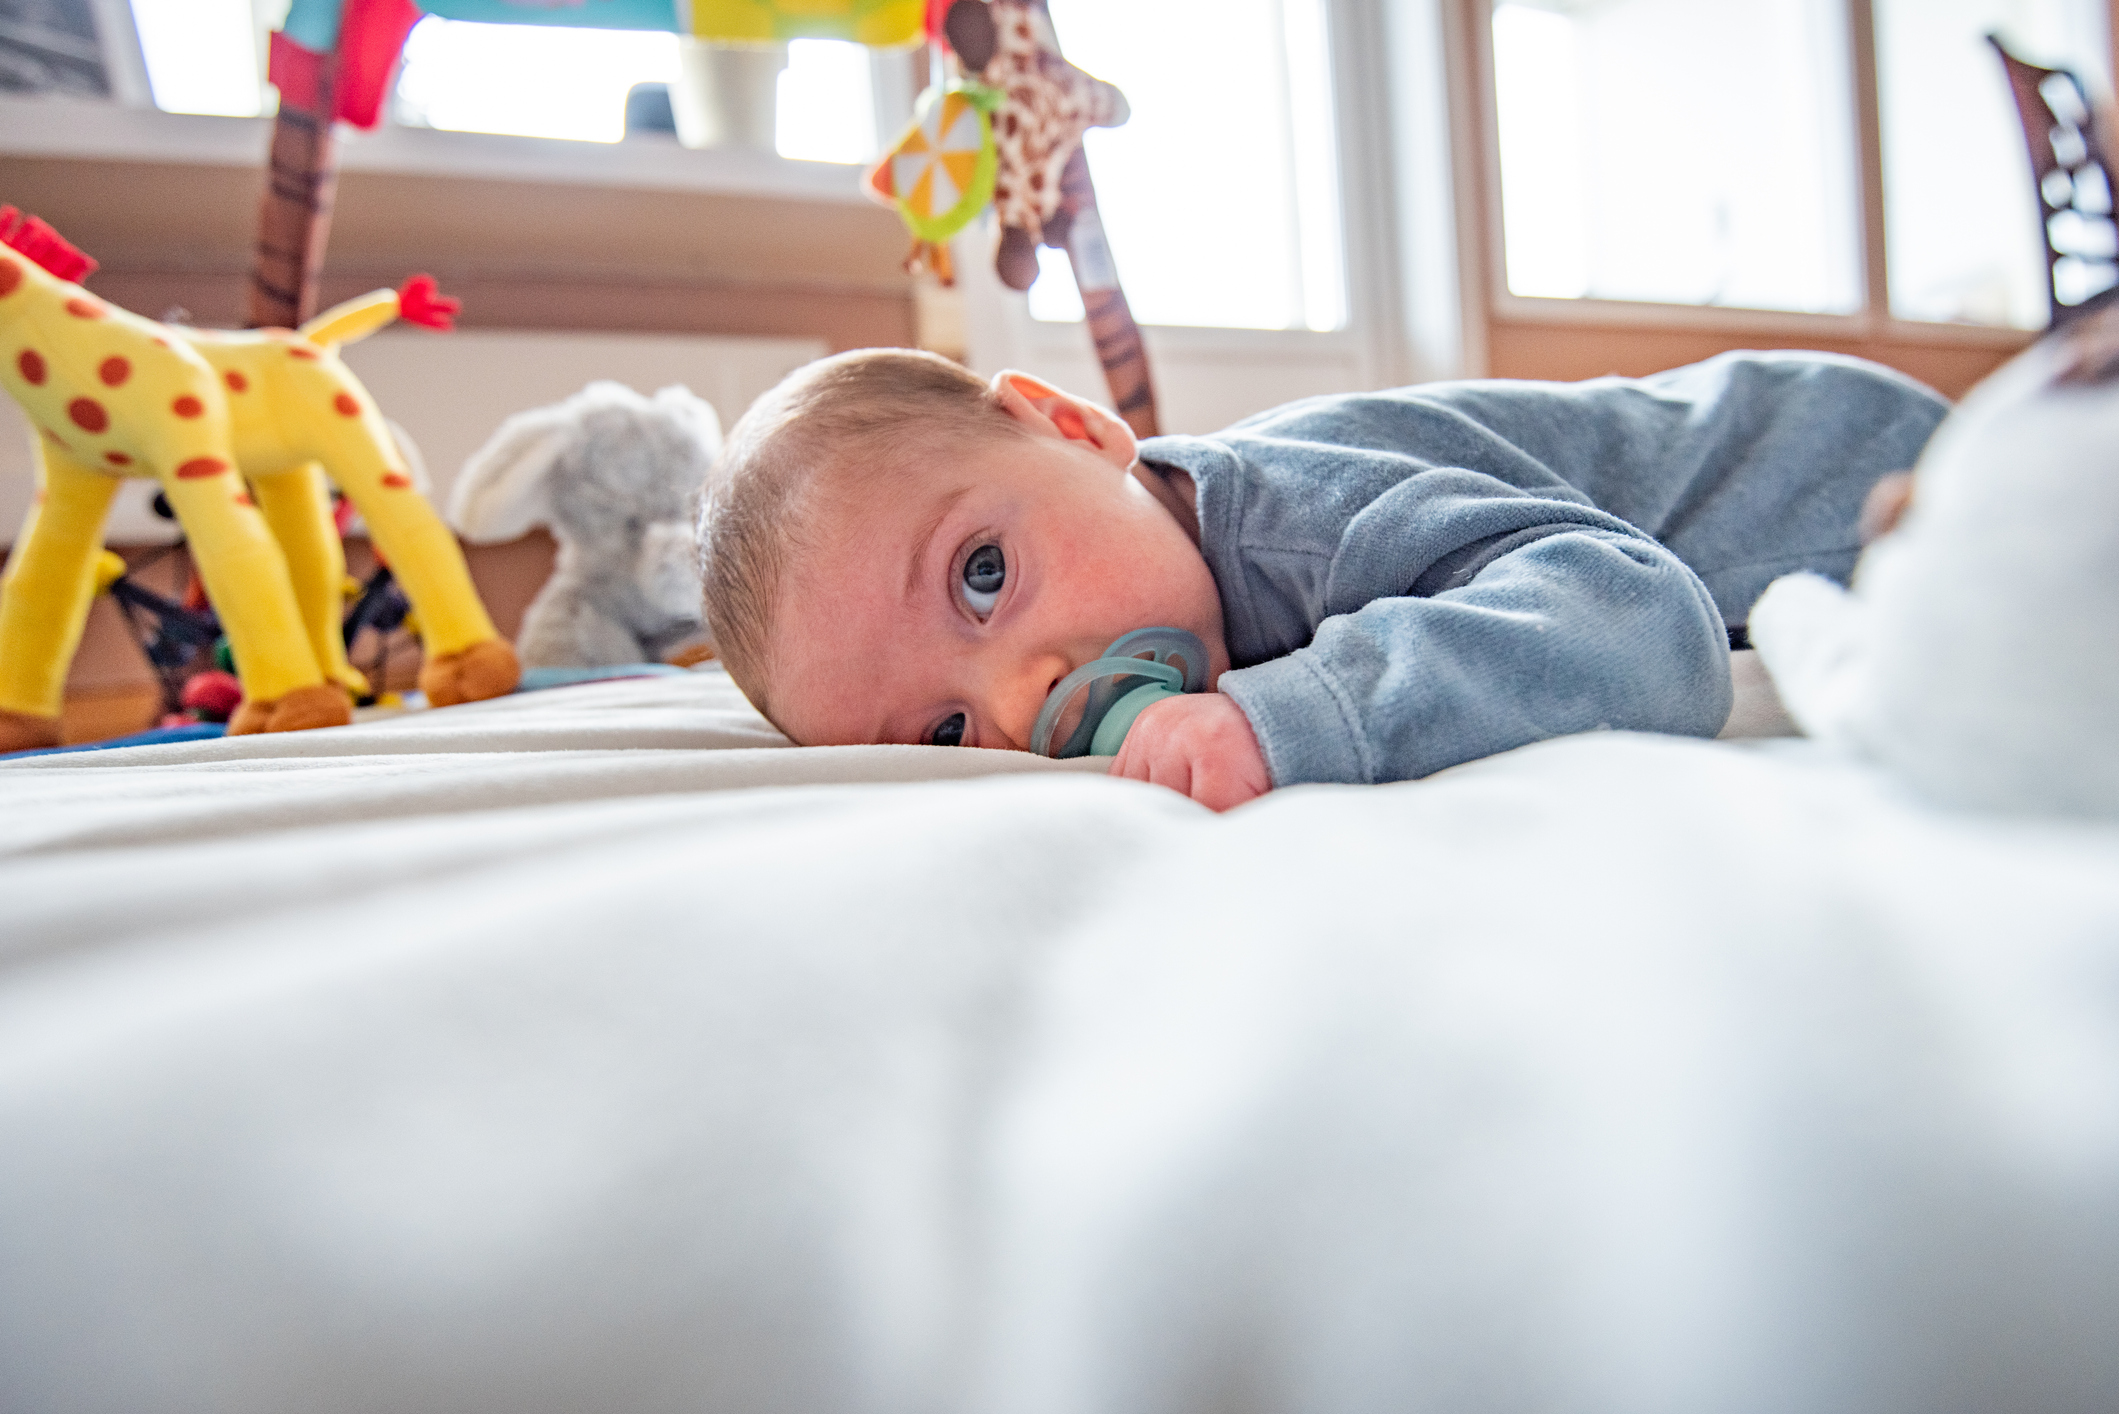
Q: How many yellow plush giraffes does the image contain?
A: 1